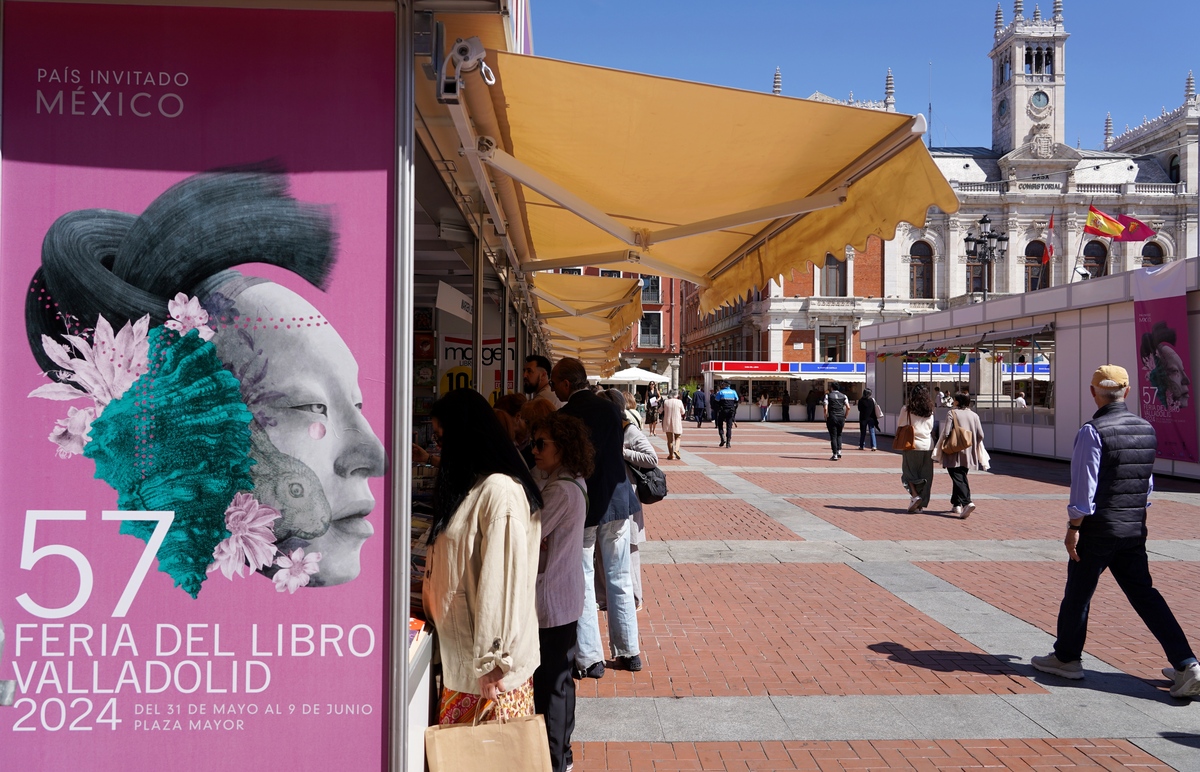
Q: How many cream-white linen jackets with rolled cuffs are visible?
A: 1